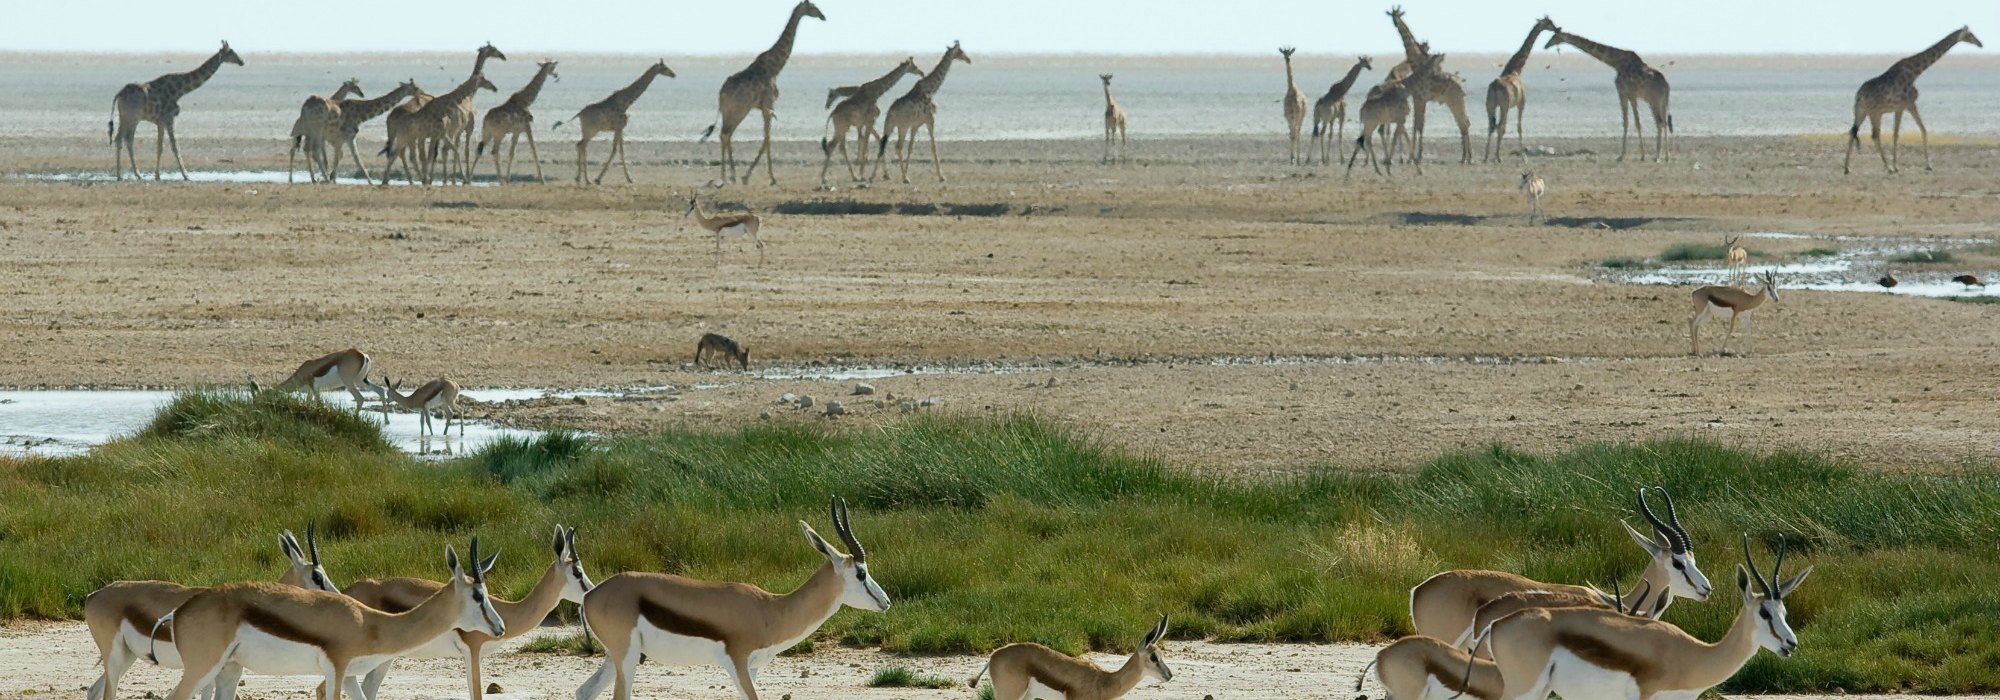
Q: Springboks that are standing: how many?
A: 15